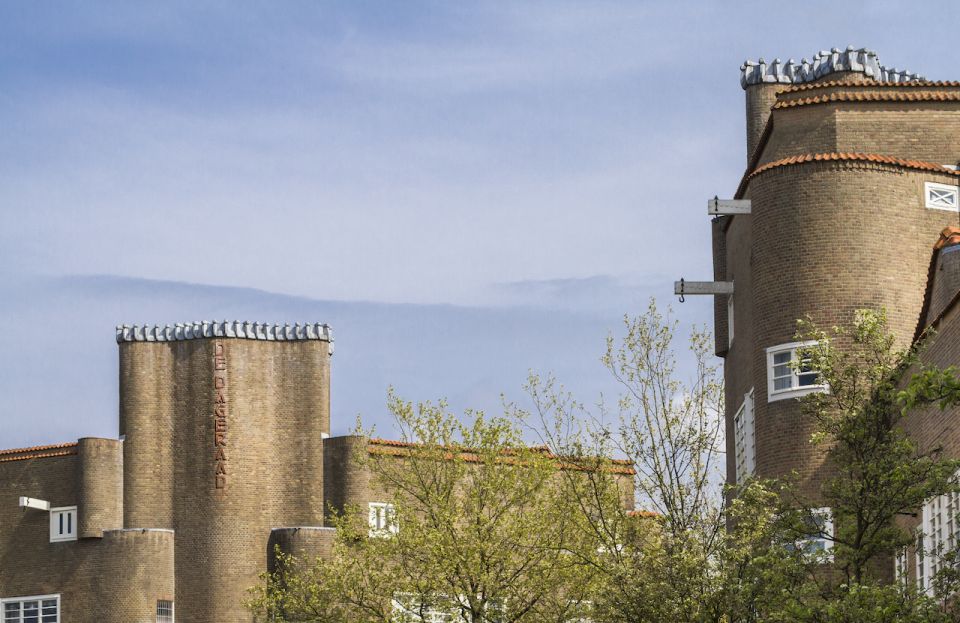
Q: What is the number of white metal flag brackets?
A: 3